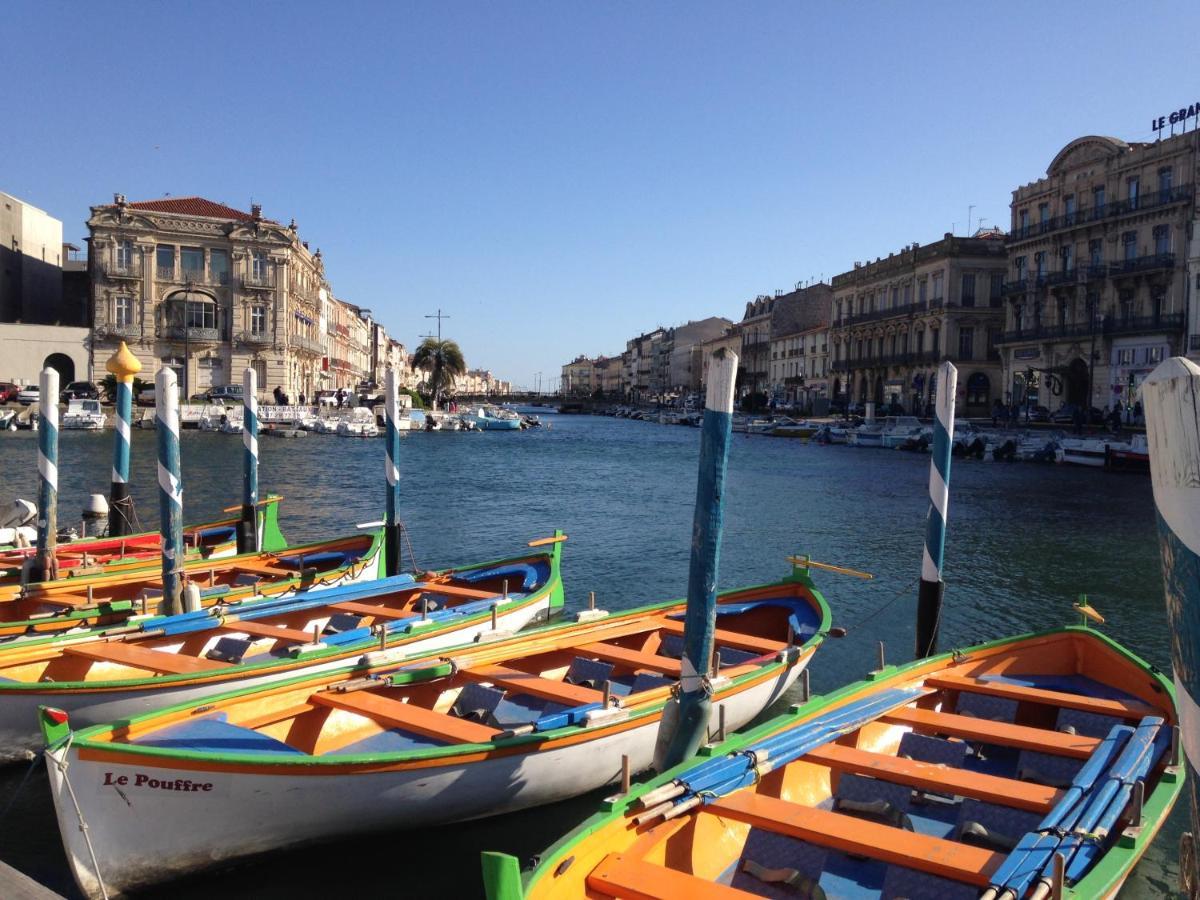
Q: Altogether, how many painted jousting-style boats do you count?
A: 5